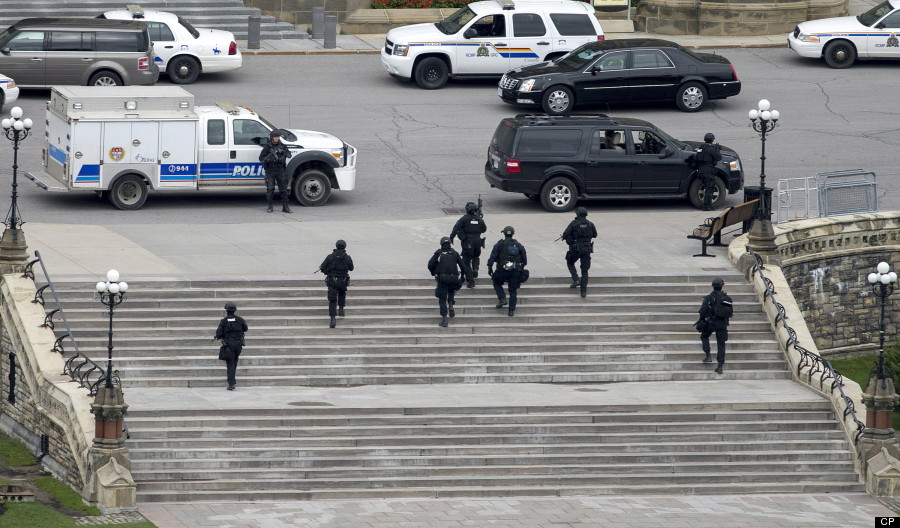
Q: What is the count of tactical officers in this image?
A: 9